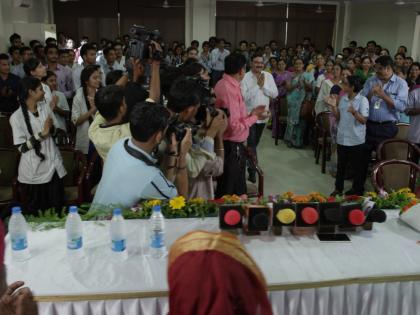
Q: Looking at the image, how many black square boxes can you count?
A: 6